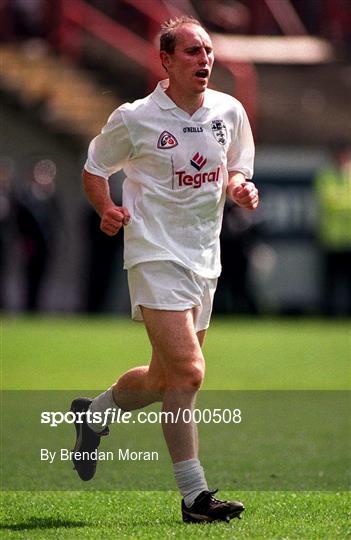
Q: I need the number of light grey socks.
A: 2